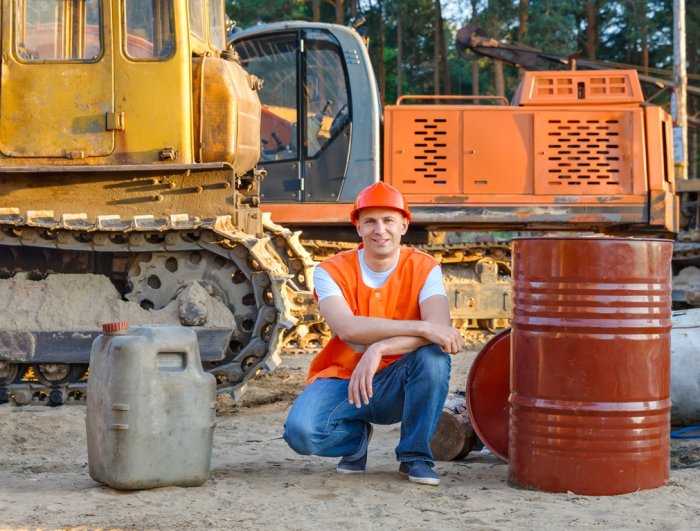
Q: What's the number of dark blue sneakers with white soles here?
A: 2